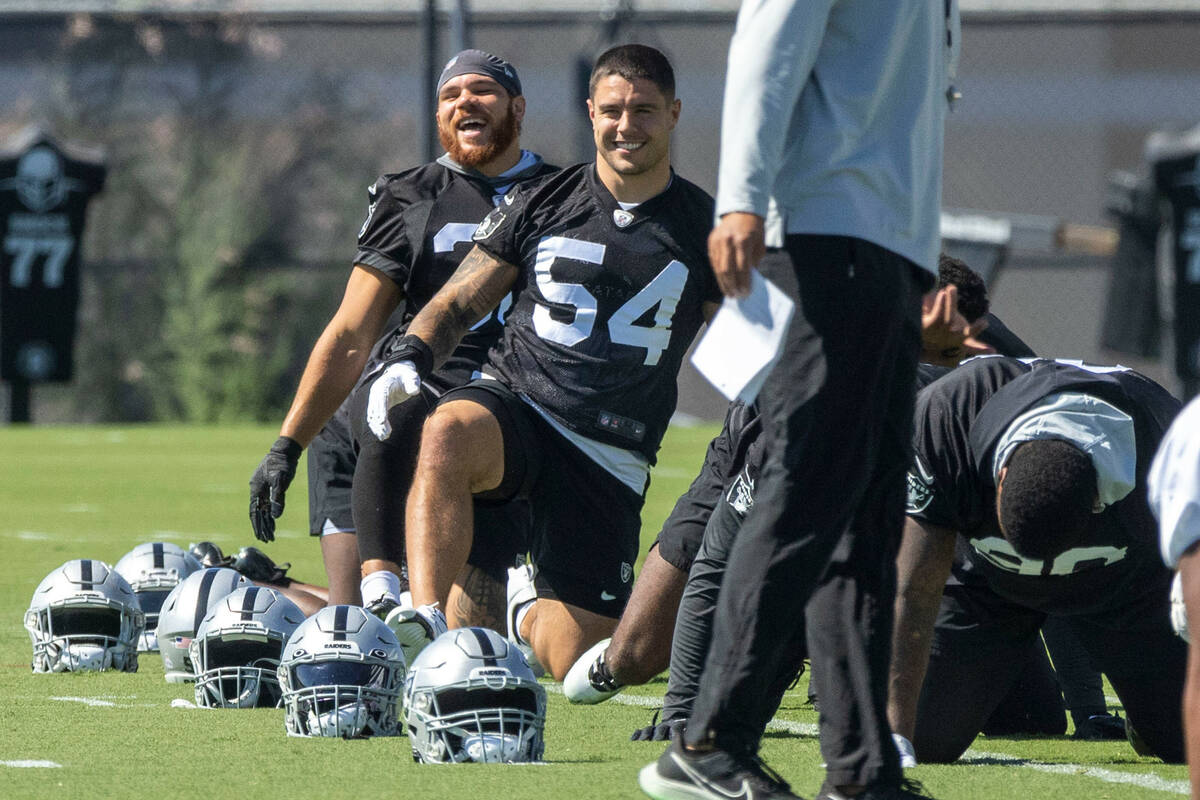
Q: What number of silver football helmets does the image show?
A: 6